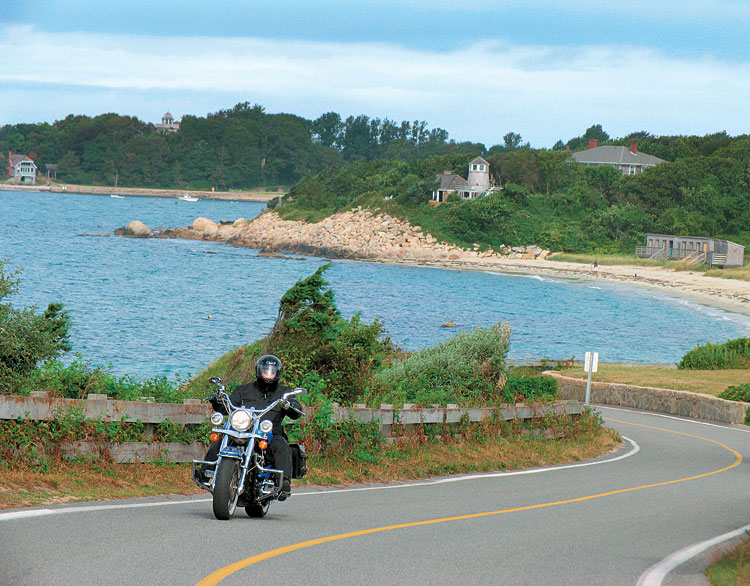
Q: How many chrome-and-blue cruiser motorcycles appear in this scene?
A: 1